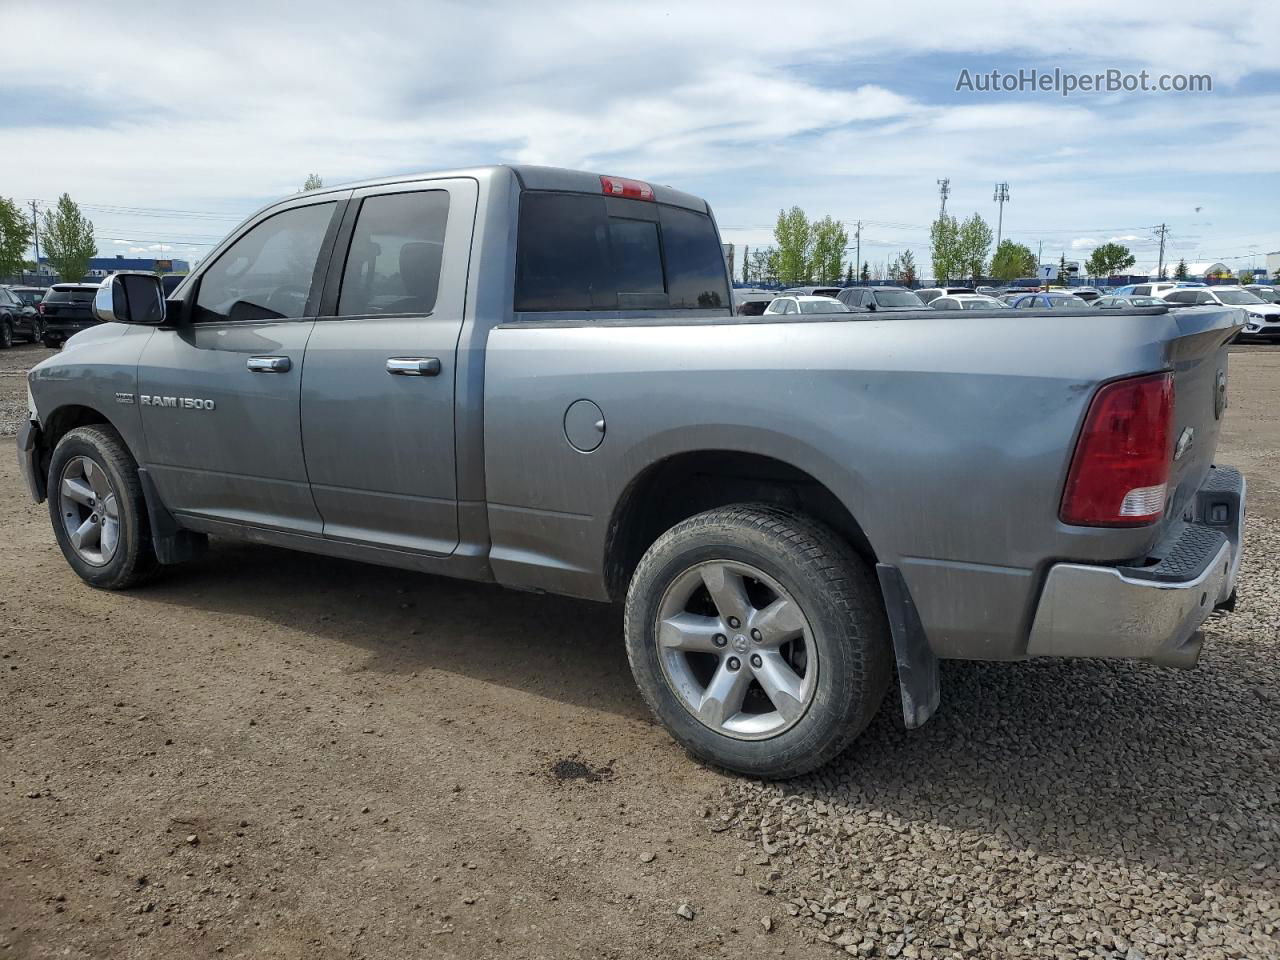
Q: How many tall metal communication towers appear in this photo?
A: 2